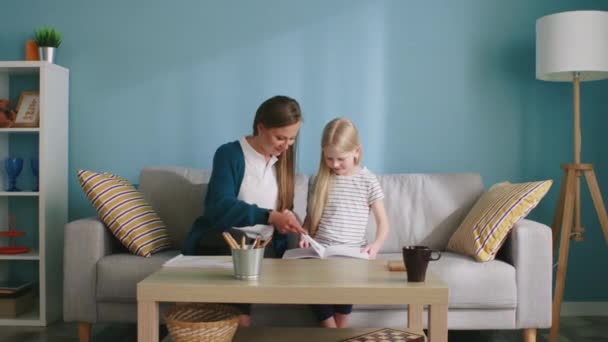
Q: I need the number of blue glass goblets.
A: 2